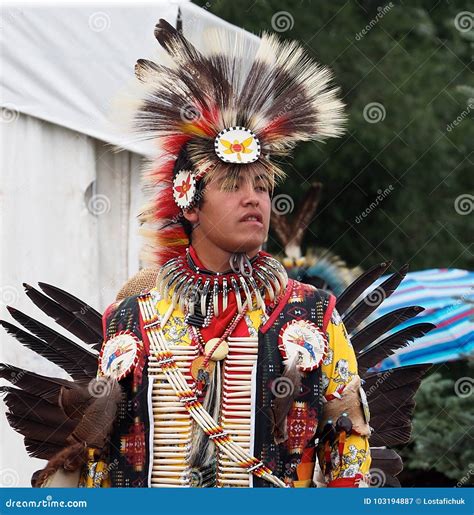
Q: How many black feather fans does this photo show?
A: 2